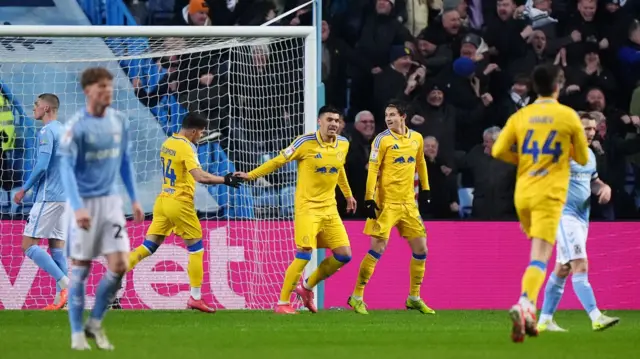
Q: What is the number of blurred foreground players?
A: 2